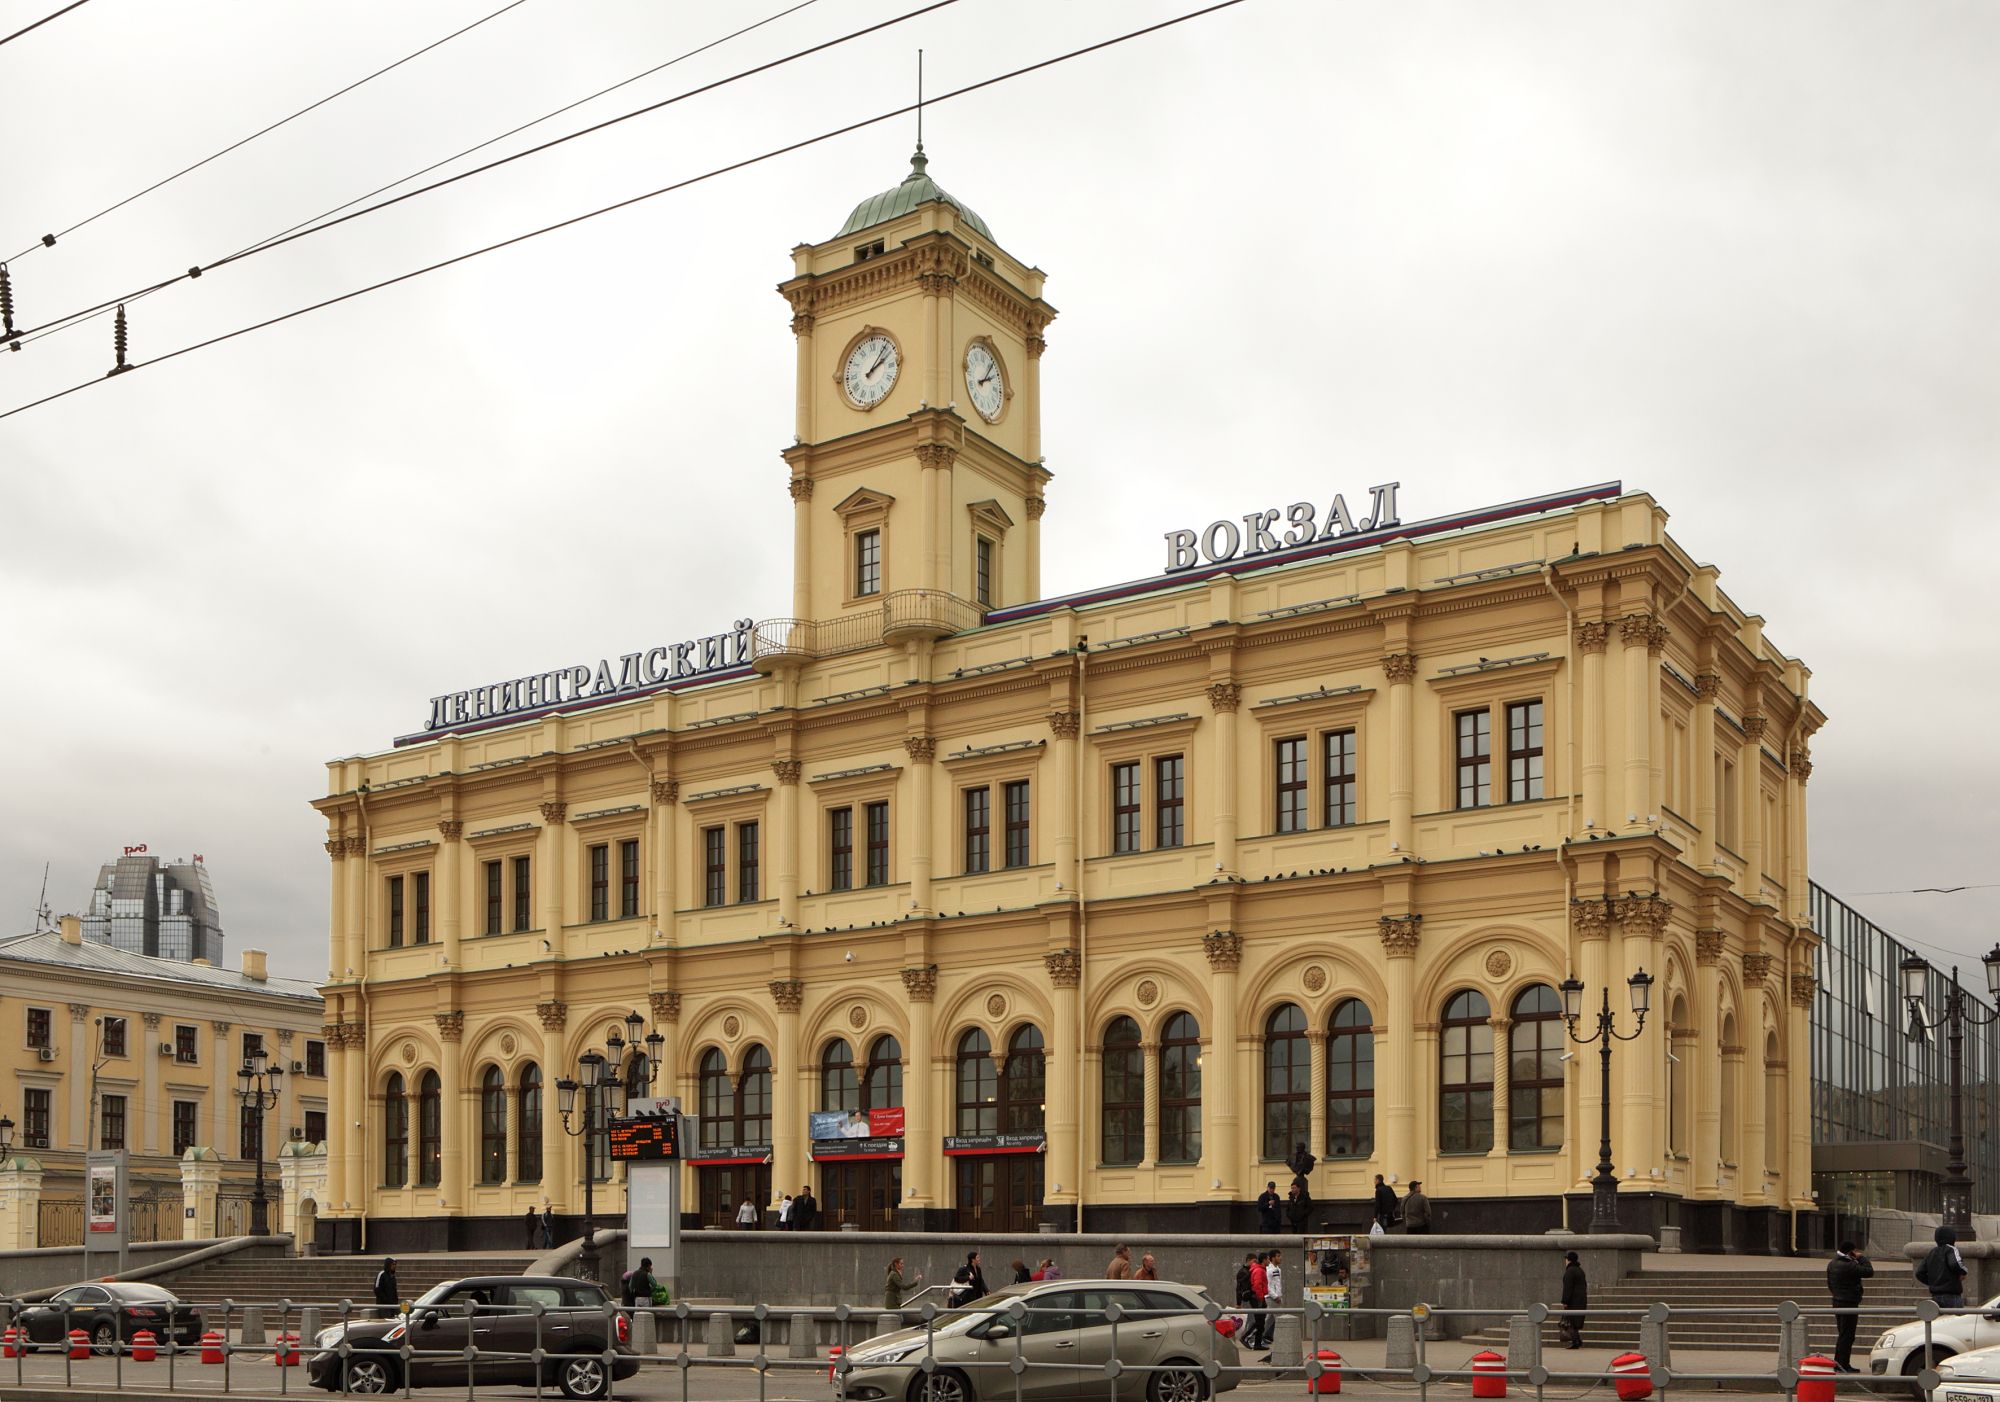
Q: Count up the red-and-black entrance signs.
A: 3